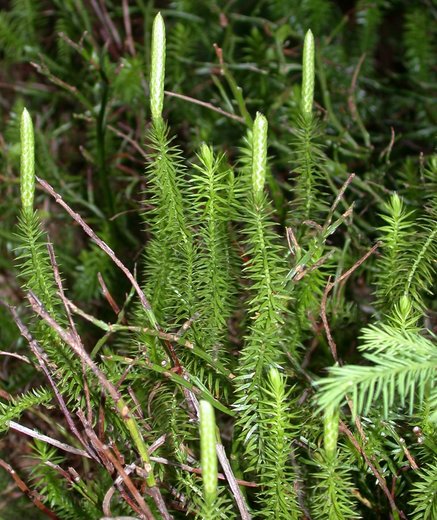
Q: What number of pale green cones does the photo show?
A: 6